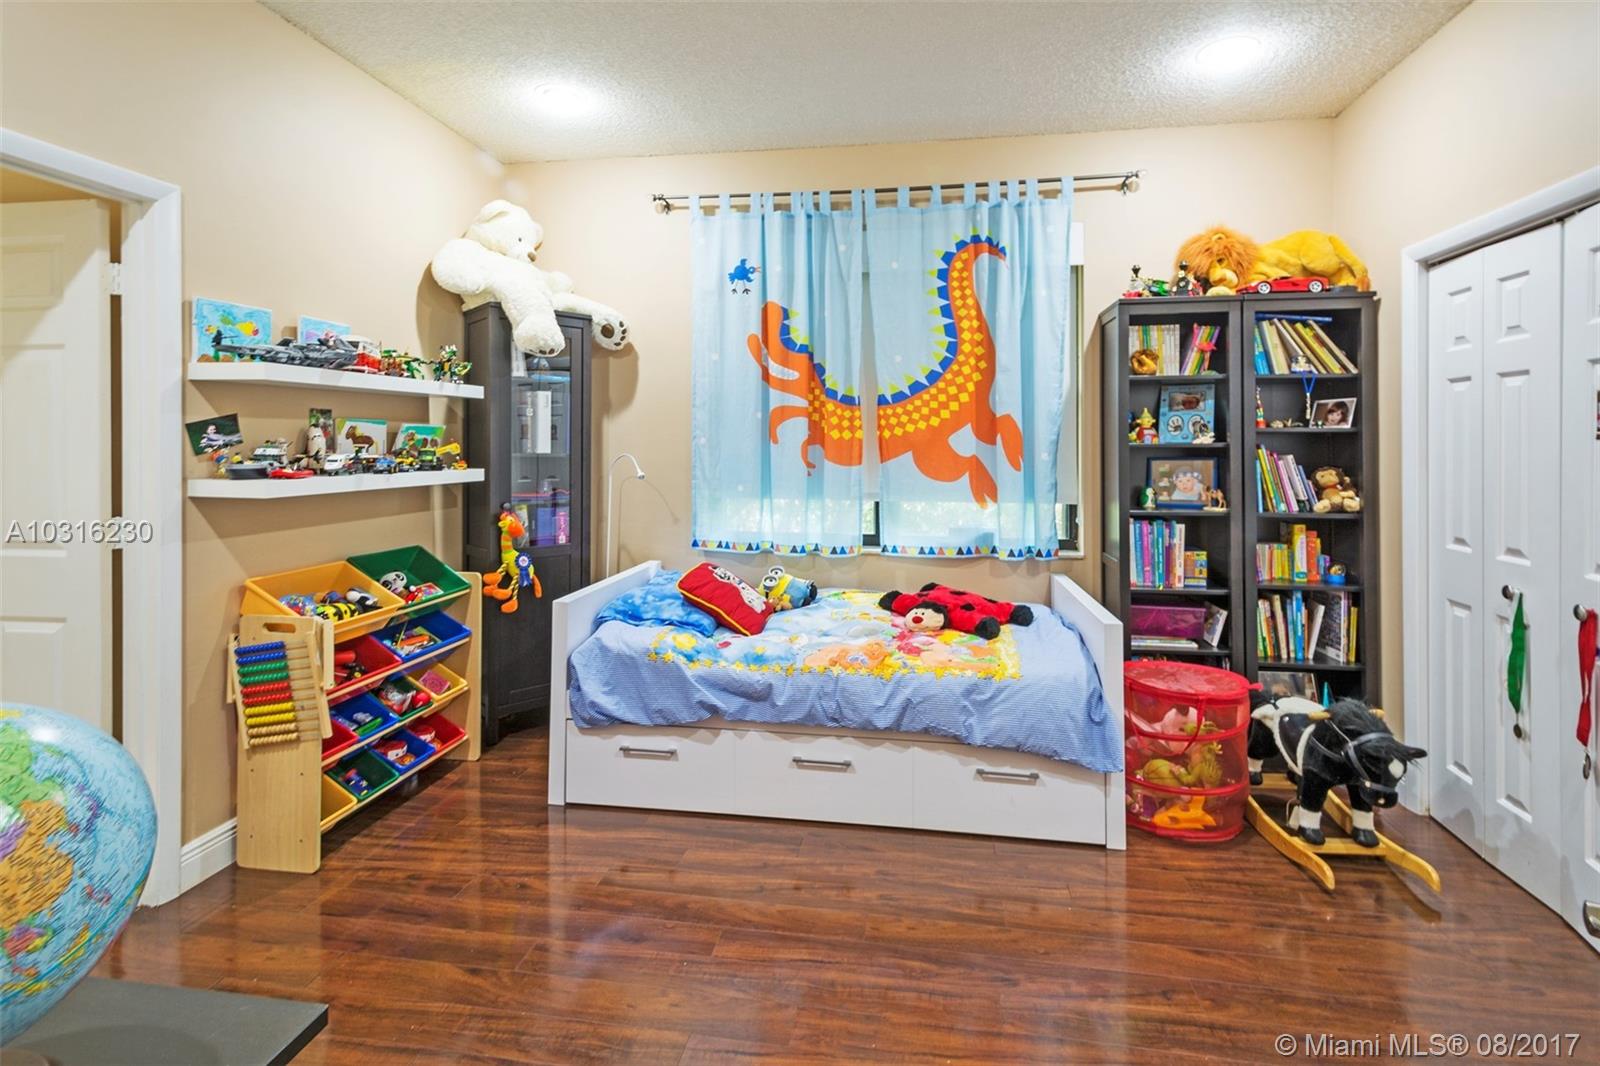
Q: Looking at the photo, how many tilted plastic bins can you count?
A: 12